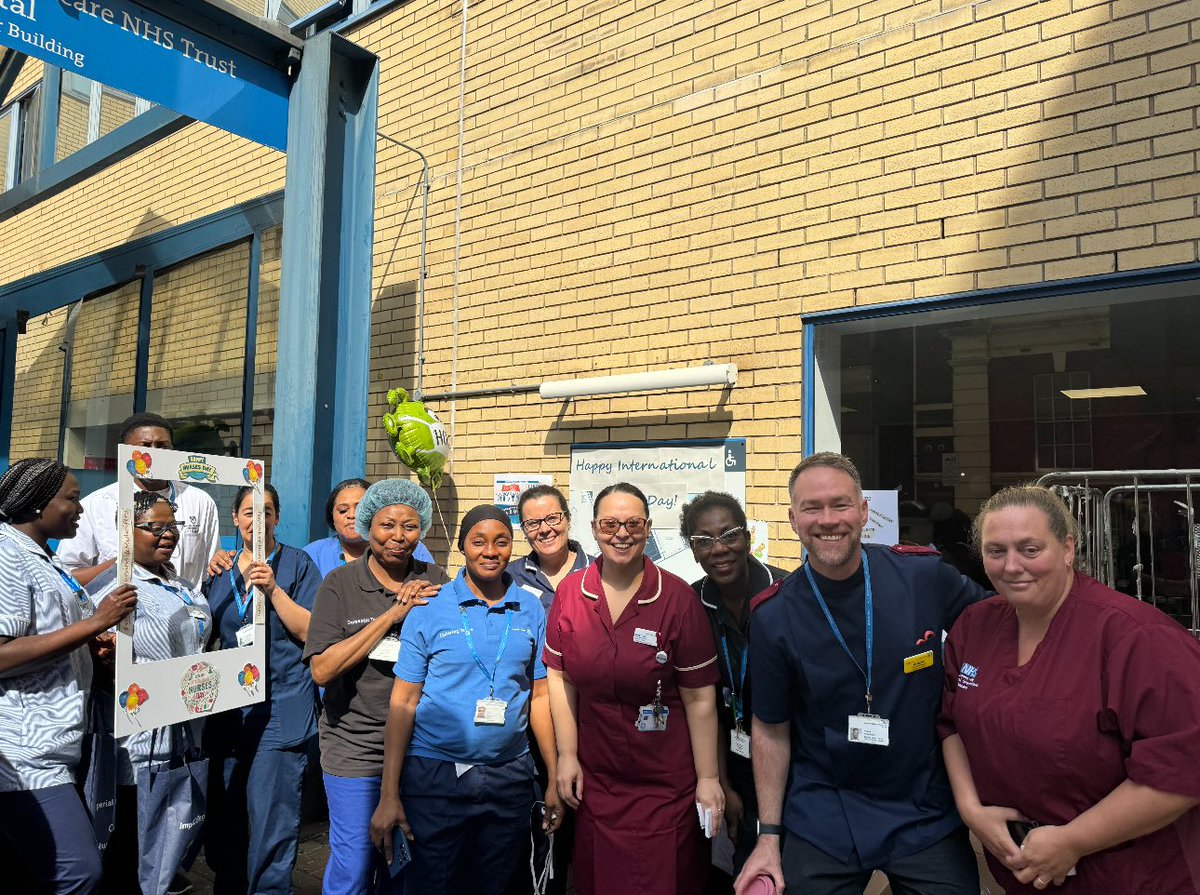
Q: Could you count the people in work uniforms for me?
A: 12